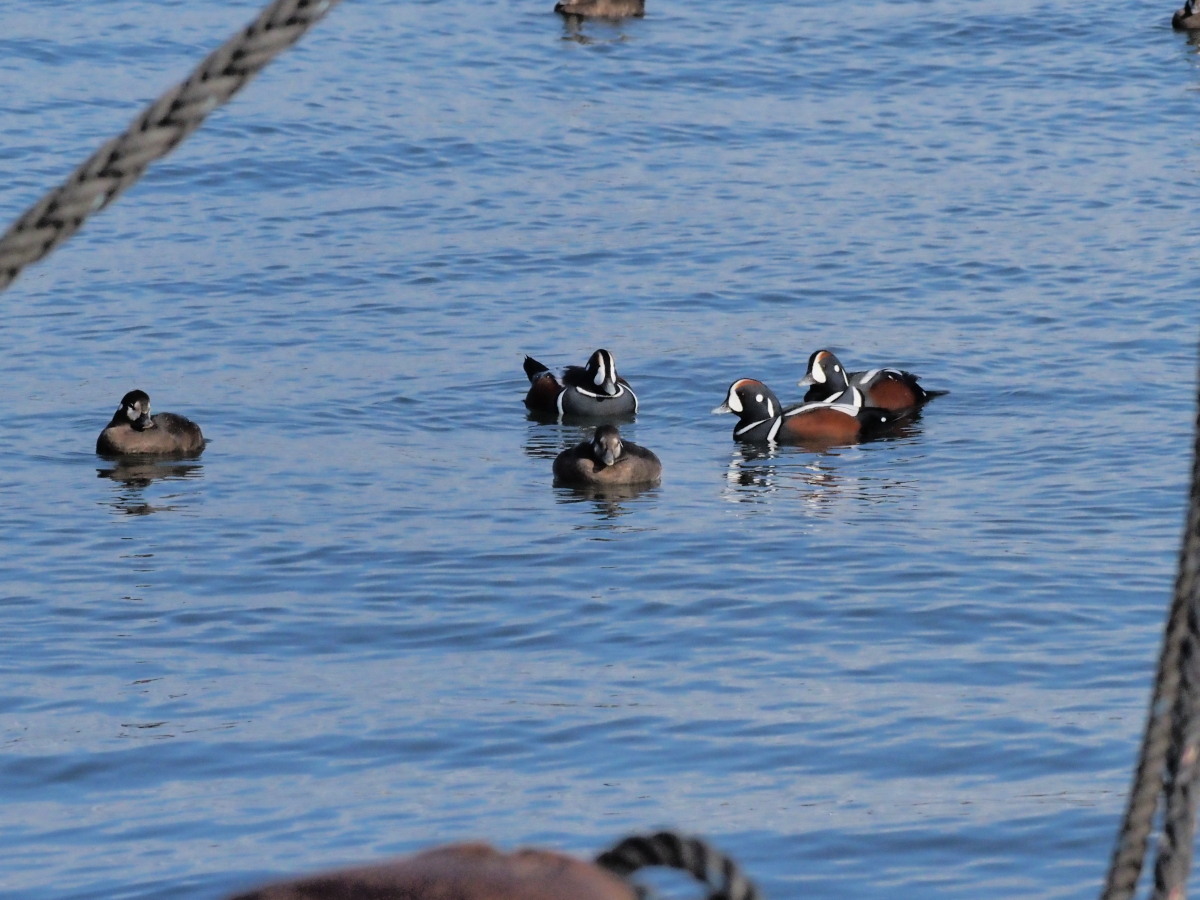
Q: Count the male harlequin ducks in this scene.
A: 3